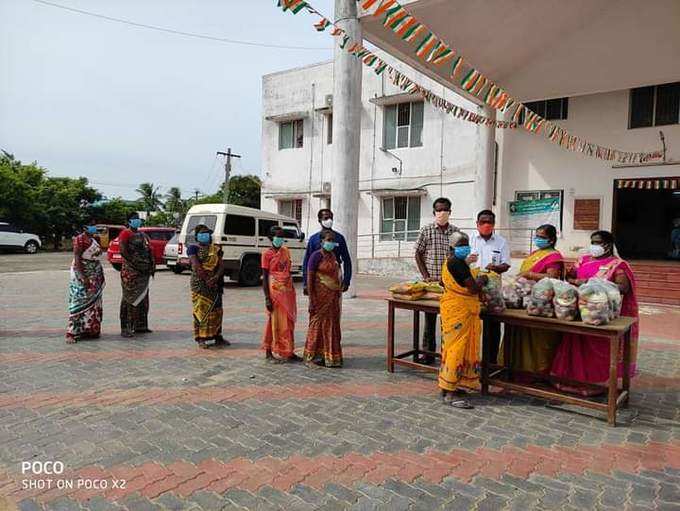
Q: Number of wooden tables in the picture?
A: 2